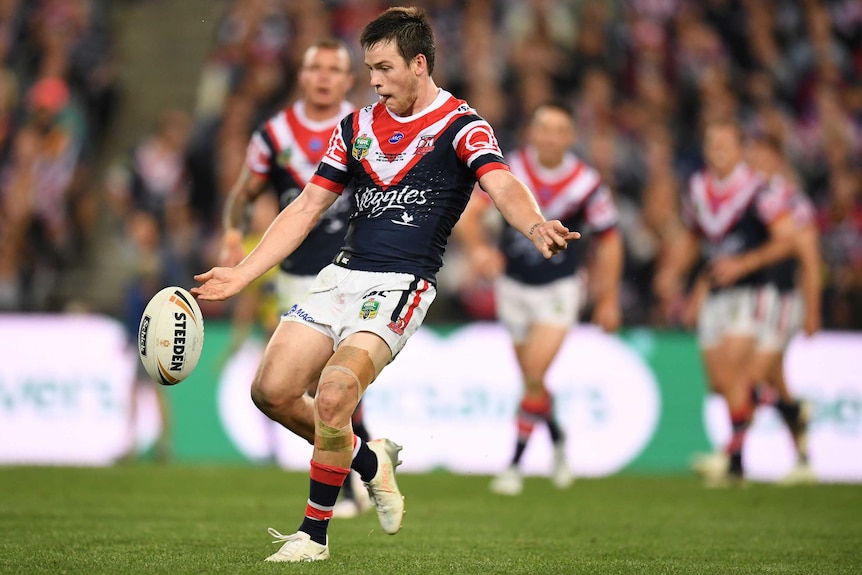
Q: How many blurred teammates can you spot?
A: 4